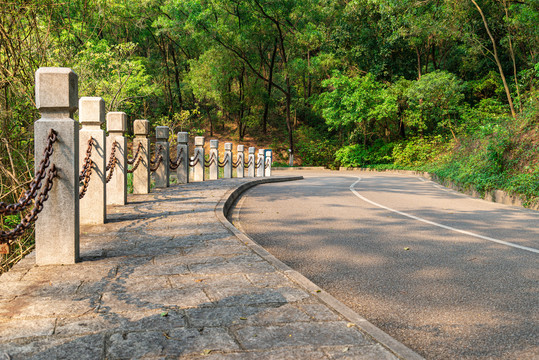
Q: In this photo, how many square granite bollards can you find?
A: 13